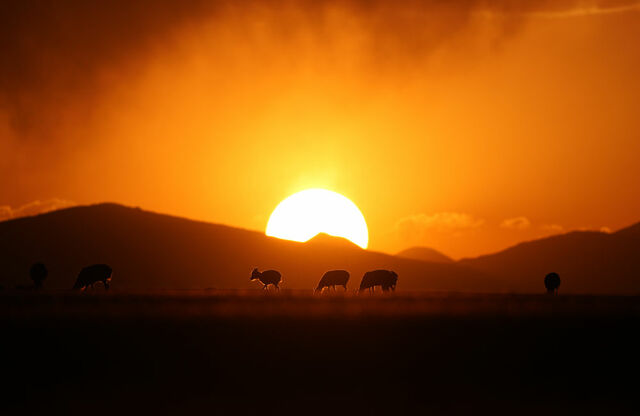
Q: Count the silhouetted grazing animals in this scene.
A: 6